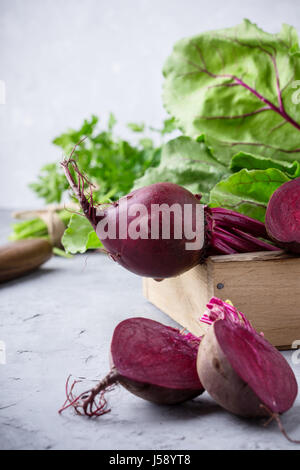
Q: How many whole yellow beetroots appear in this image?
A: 0